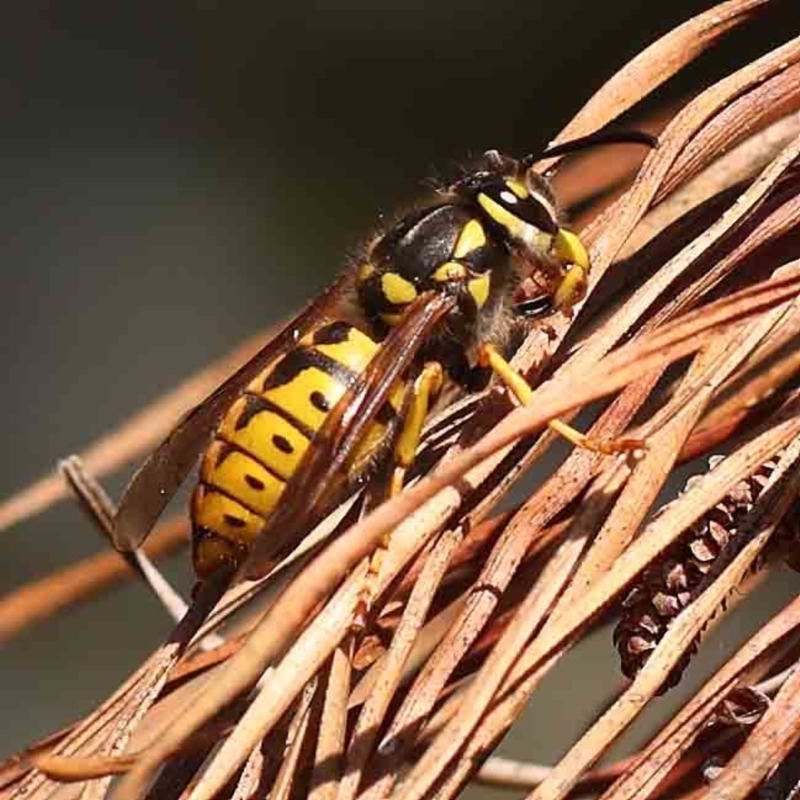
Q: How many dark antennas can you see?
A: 1